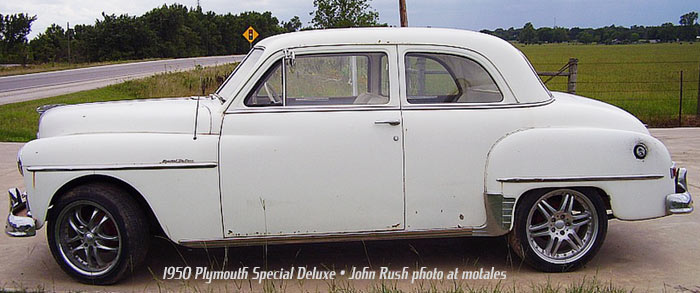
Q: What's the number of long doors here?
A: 1